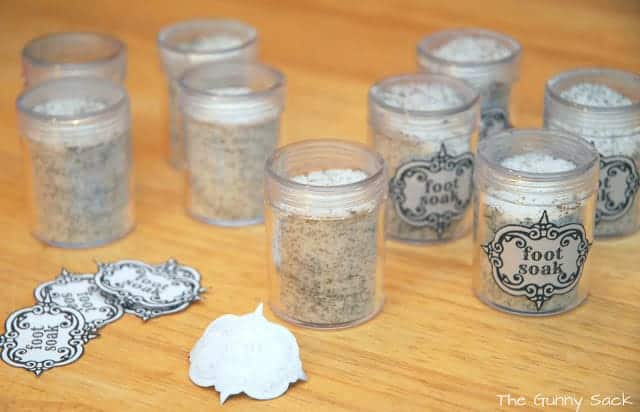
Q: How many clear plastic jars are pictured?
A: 9